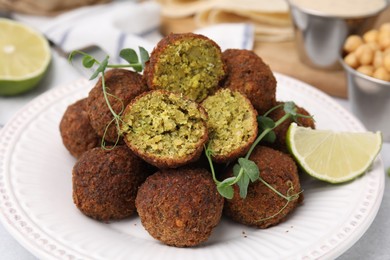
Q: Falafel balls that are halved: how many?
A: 3